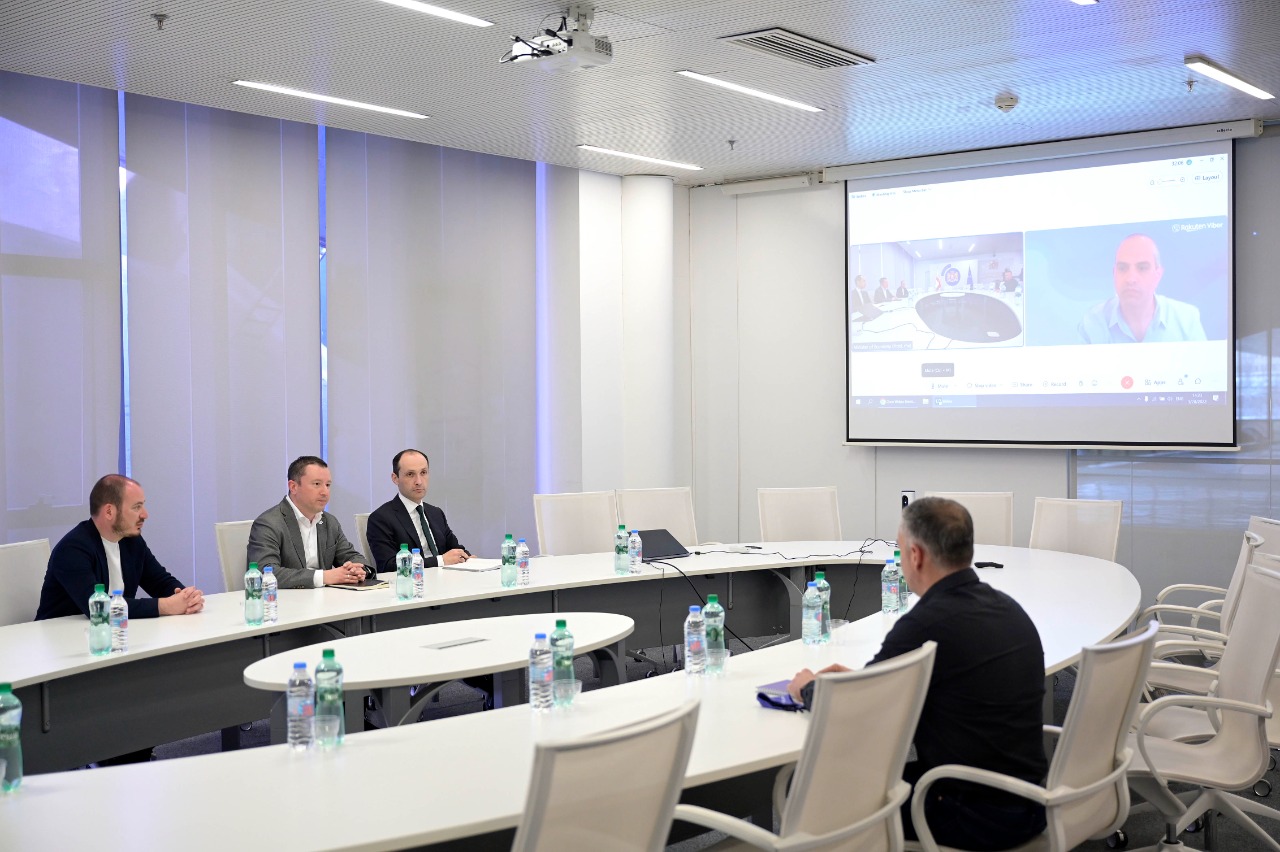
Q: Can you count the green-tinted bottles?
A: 11